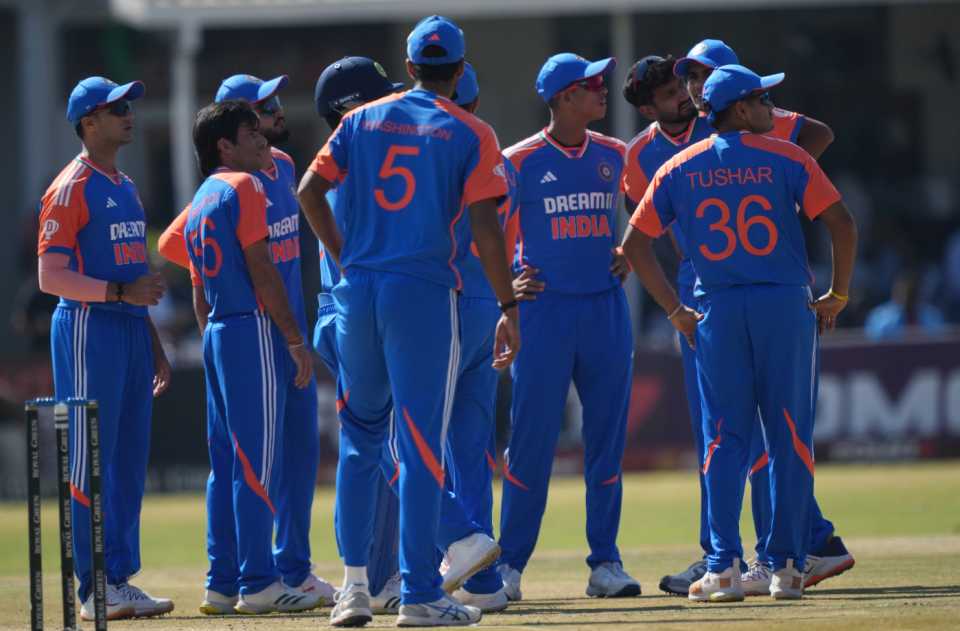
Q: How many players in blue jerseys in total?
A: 10